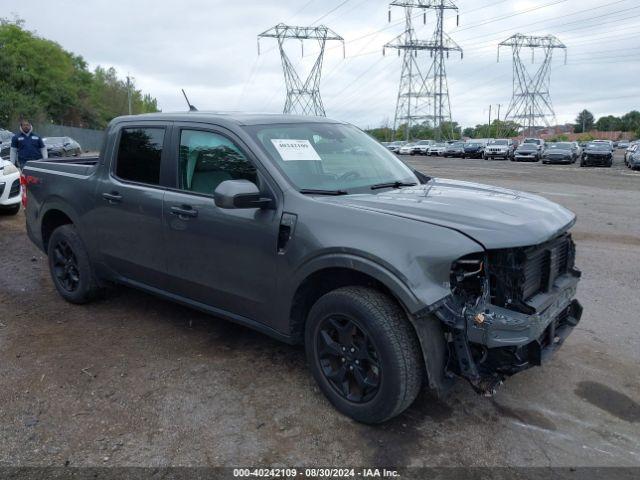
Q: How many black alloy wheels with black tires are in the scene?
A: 2